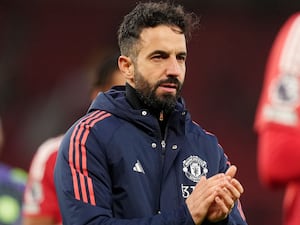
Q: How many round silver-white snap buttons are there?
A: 4